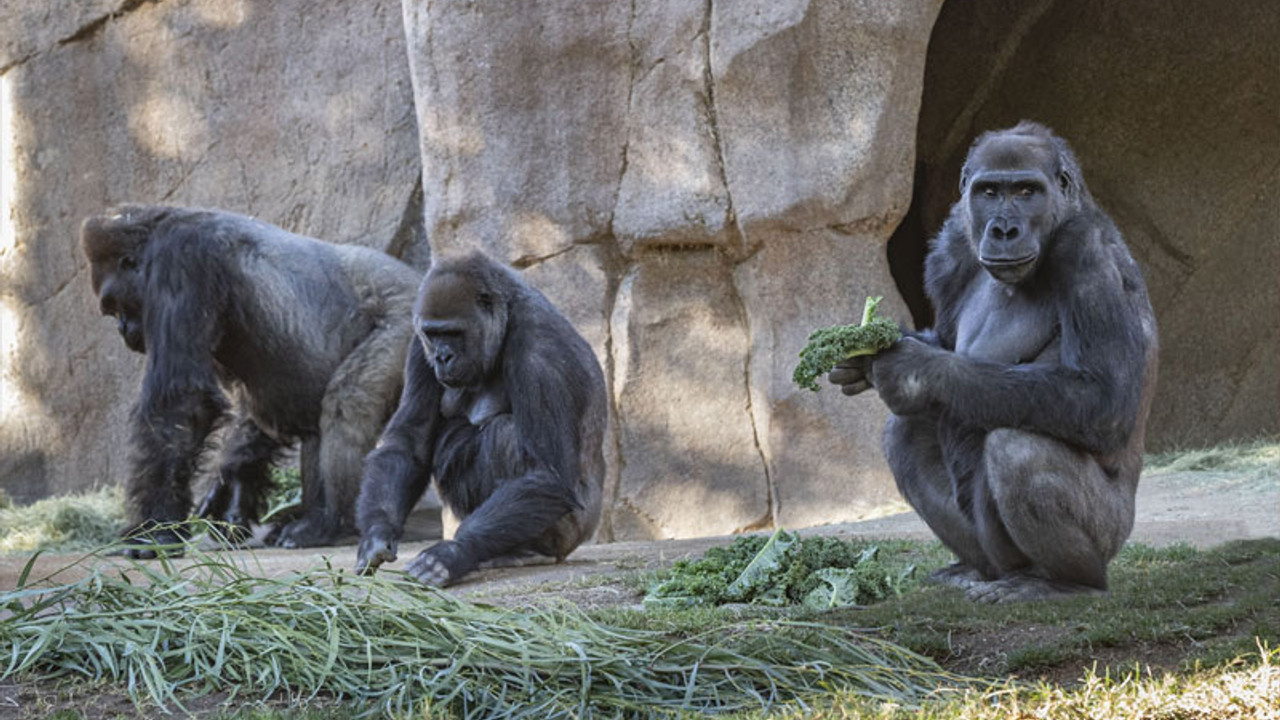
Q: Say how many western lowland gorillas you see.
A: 3